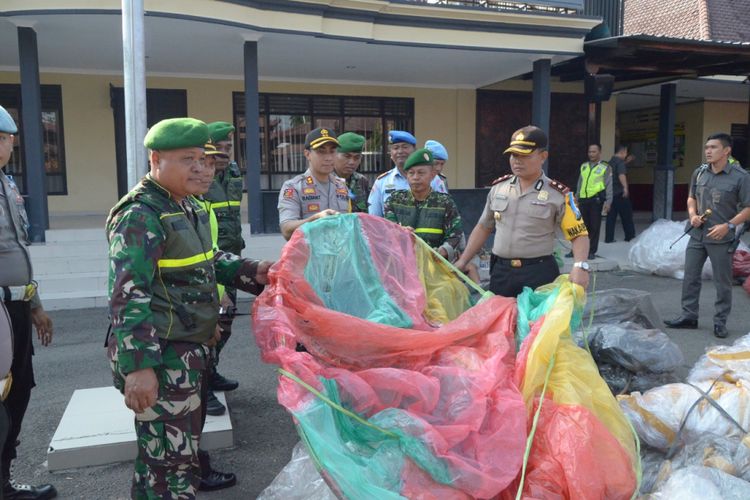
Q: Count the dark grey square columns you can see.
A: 4